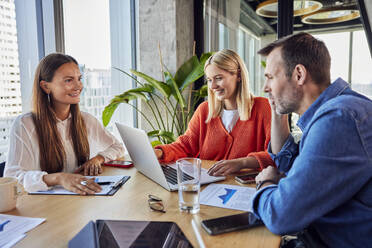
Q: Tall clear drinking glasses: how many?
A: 1